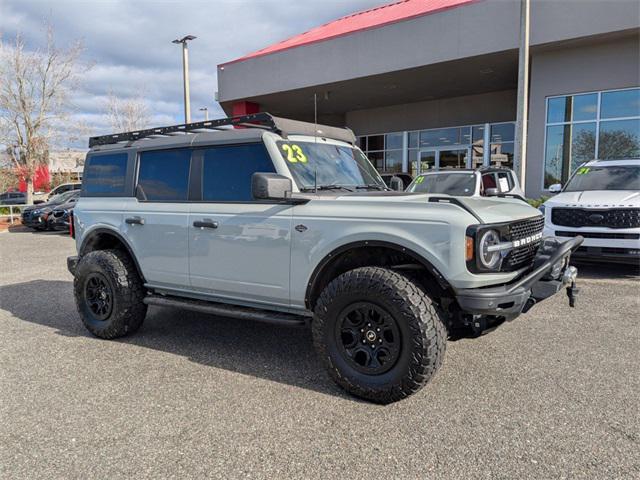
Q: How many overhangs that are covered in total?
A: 1